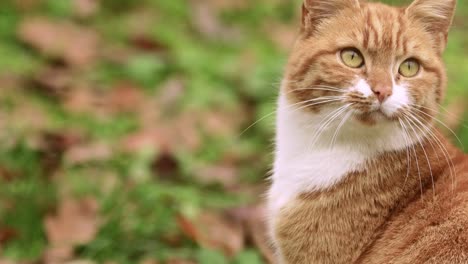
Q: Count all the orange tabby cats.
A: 1